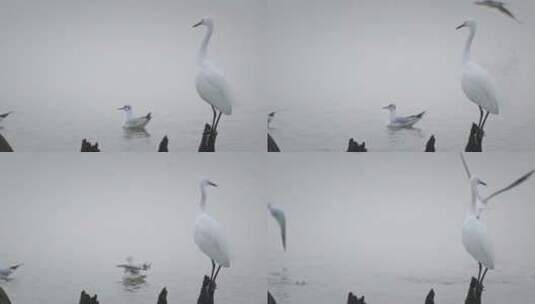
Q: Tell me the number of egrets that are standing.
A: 4